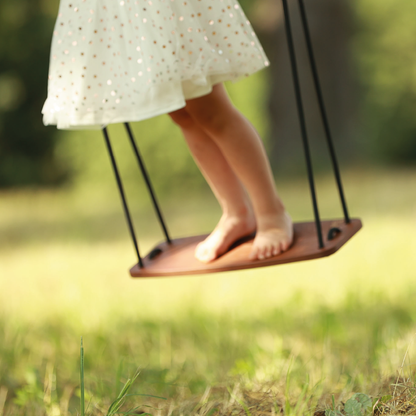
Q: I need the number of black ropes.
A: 4